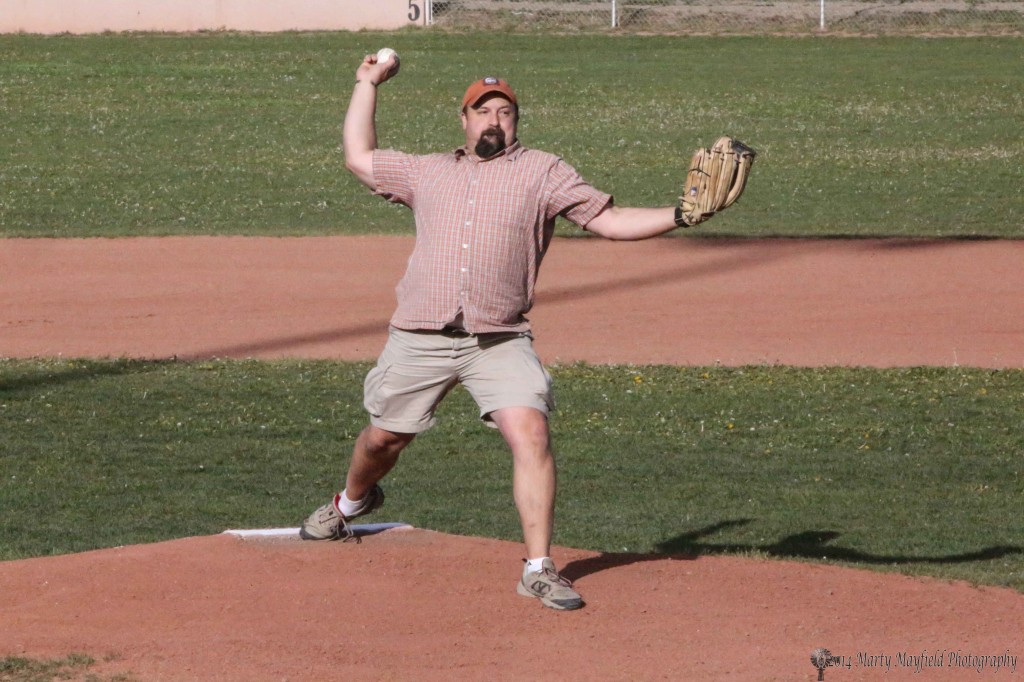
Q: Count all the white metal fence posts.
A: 3